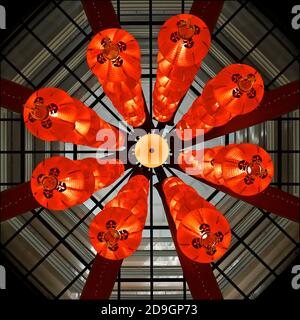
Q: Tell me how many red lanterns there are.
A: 8